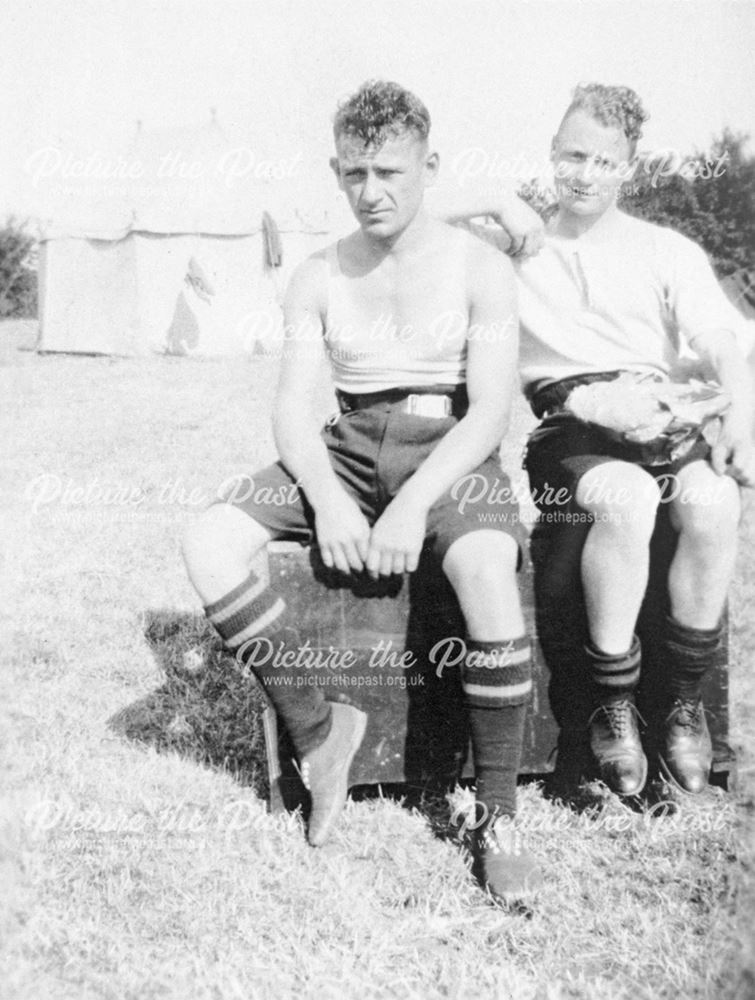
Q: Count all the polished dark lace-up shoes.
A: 2